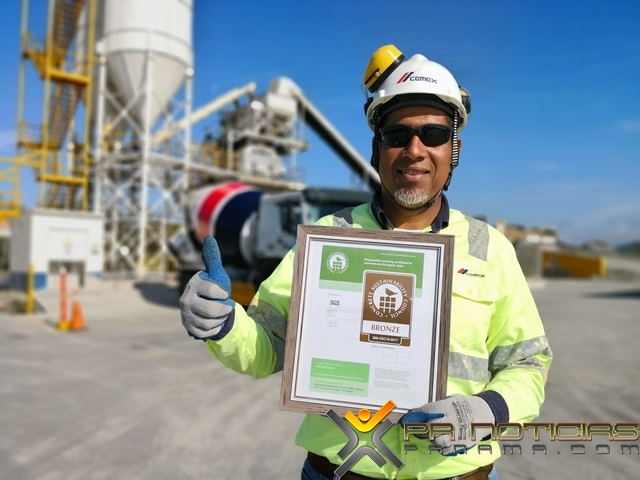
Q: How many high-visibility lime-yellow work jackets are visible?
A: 1